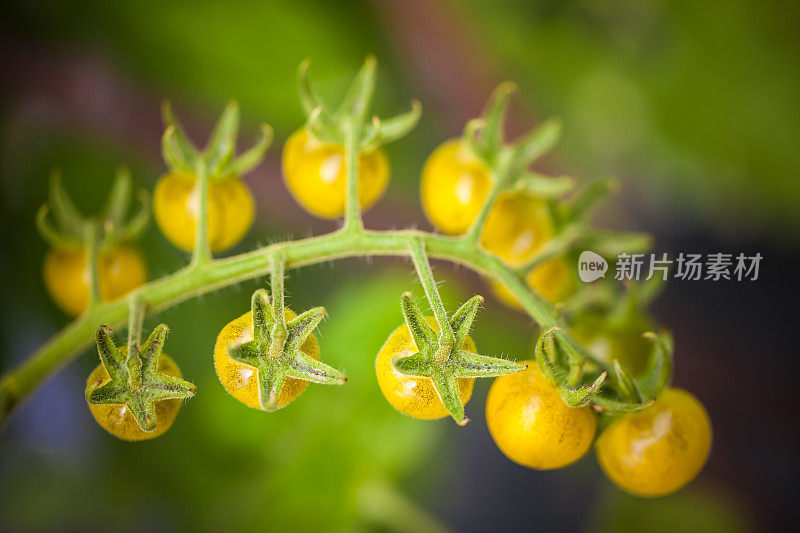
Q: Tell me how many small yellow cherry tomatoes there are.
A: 11